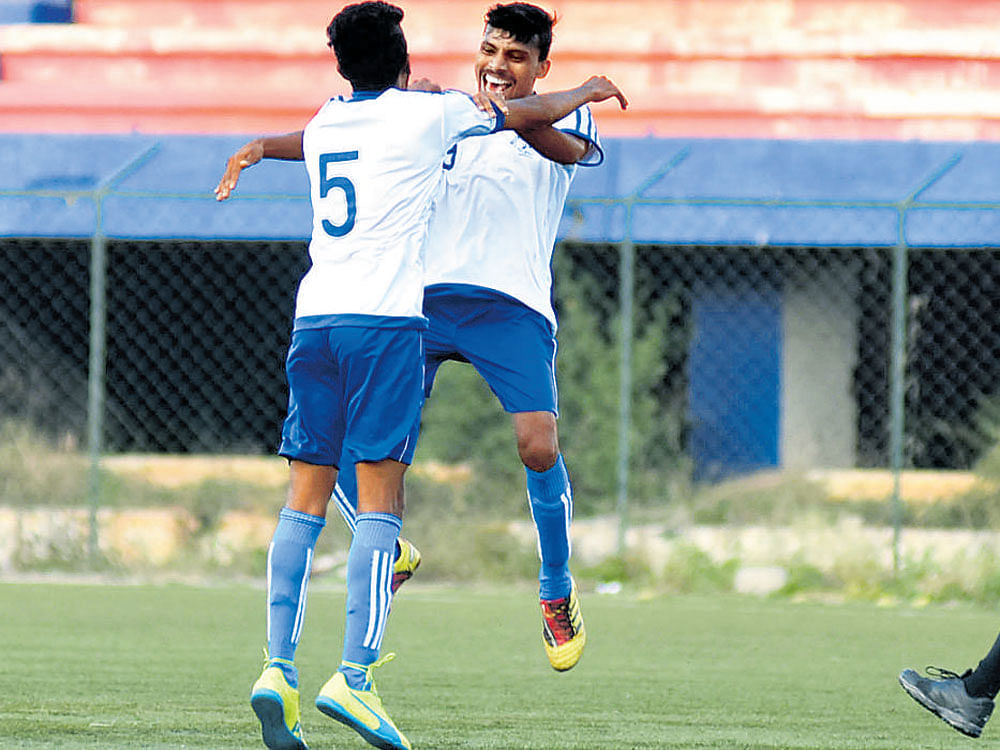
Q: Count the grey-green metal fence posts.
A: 3